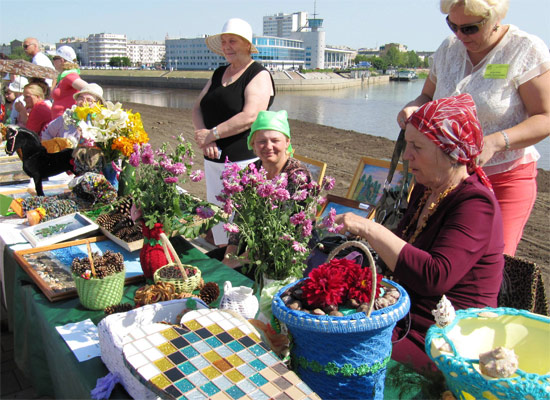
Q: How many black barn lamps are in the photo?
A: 0